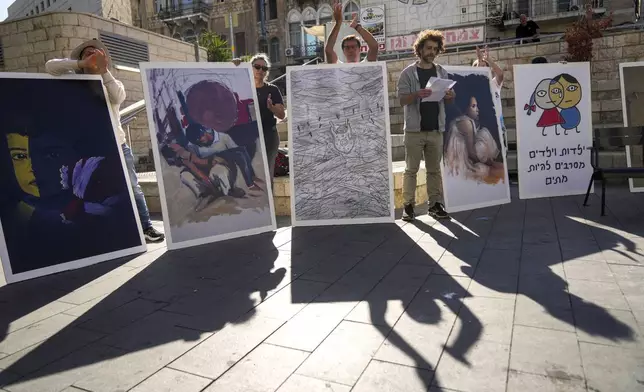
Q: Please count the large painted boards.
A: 6